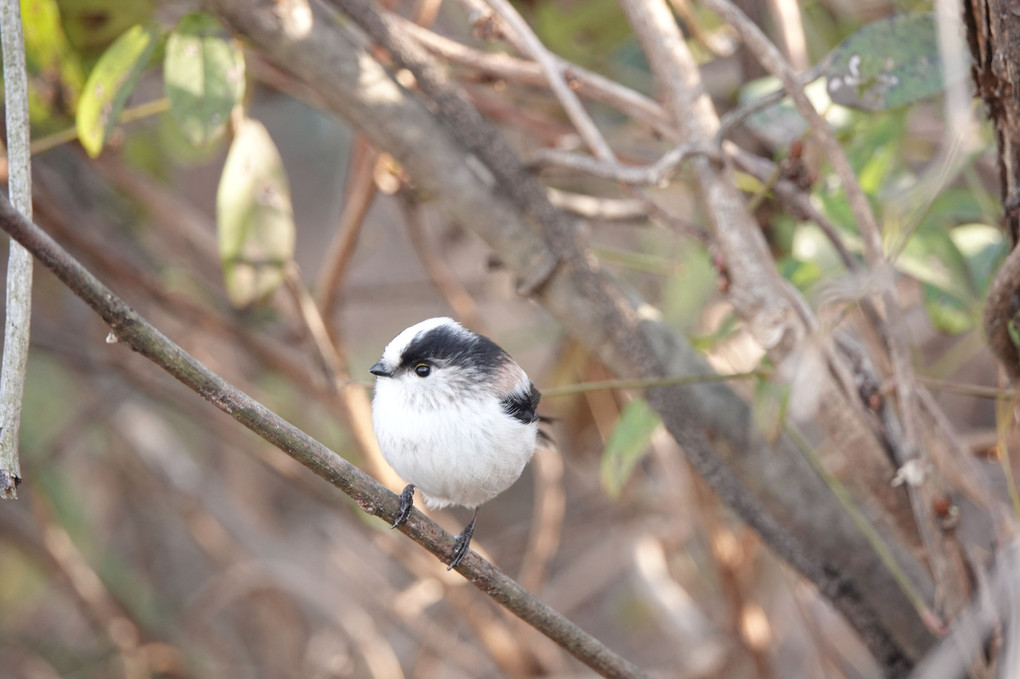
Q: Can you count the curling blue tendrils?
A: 0